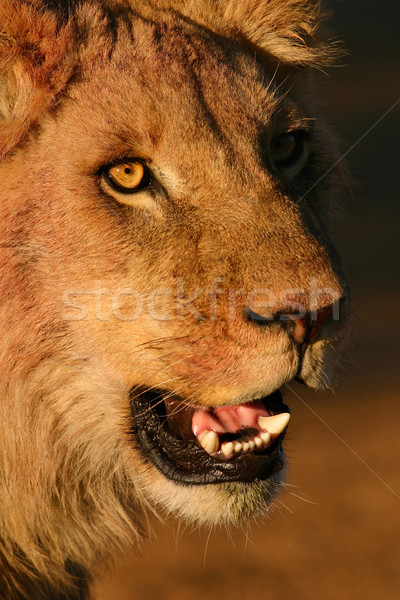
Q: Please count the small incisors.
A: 6